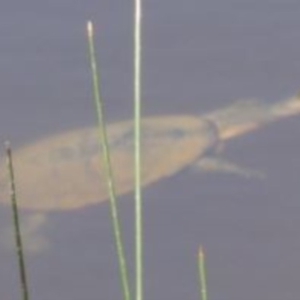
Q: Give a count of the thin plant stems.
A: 4